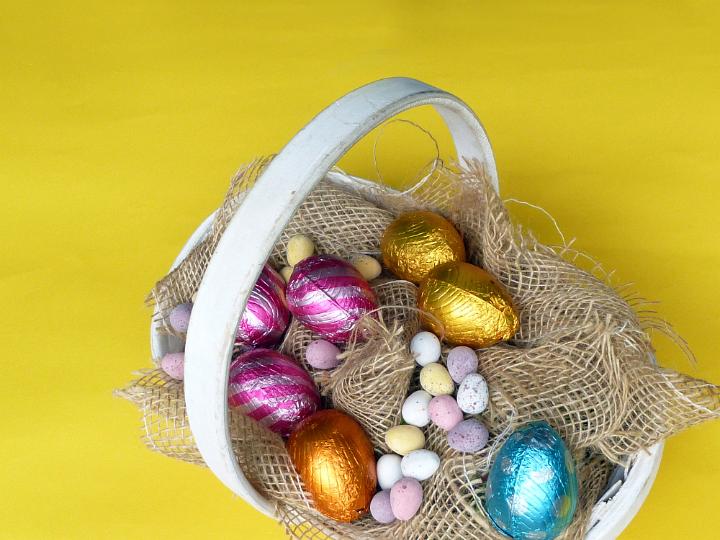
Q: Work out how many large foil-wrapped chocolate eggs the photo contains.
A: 7